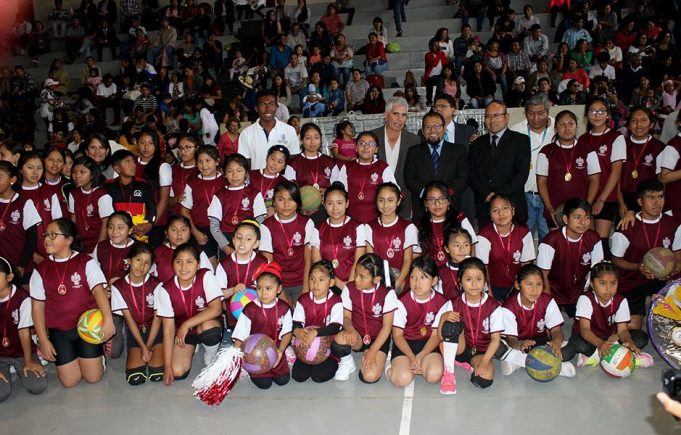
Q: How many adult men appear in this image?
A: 6